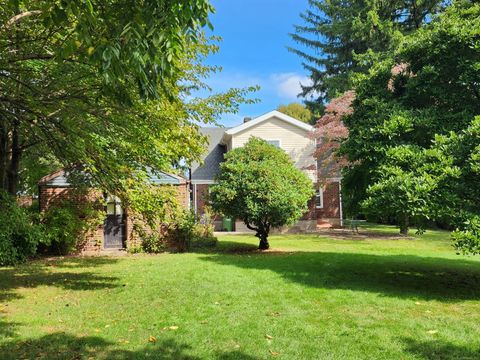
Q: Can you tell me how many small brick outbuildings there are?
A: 1